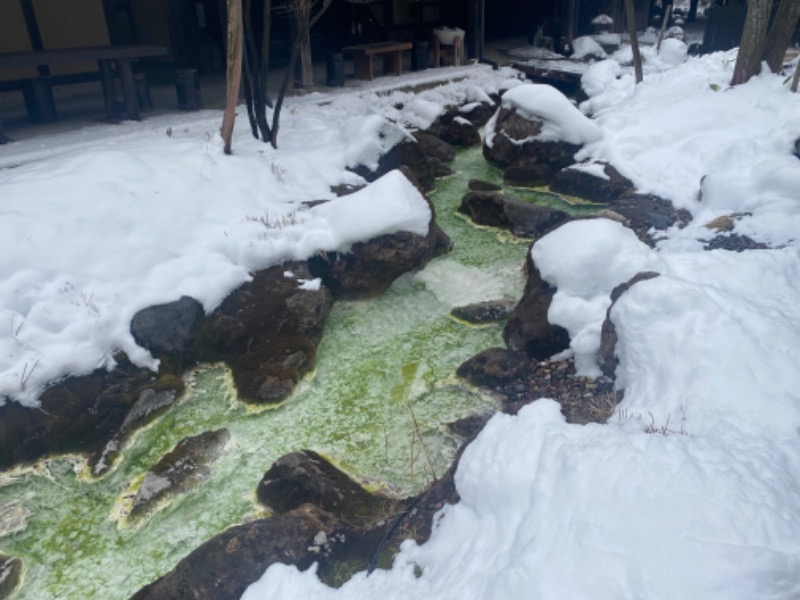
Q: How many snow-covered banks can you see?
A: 2